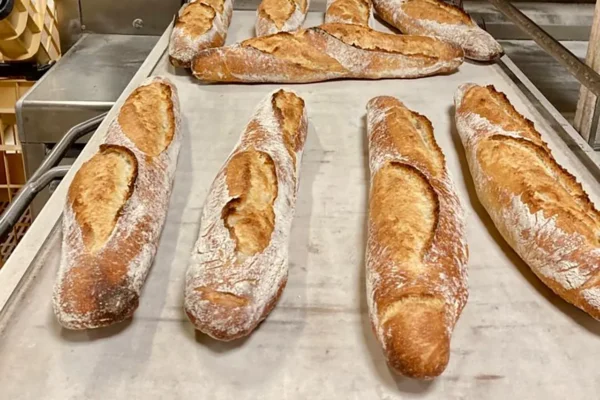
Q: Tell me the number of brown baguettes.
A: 9